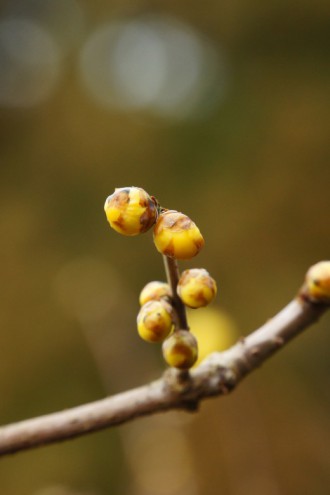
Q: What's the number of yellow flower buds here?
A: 7